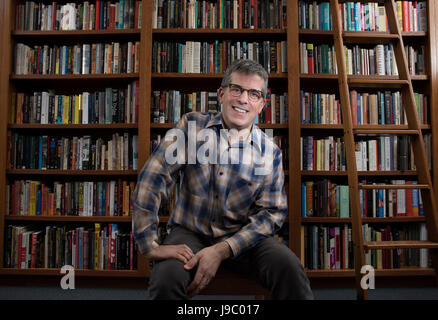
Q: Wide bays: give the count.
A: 3